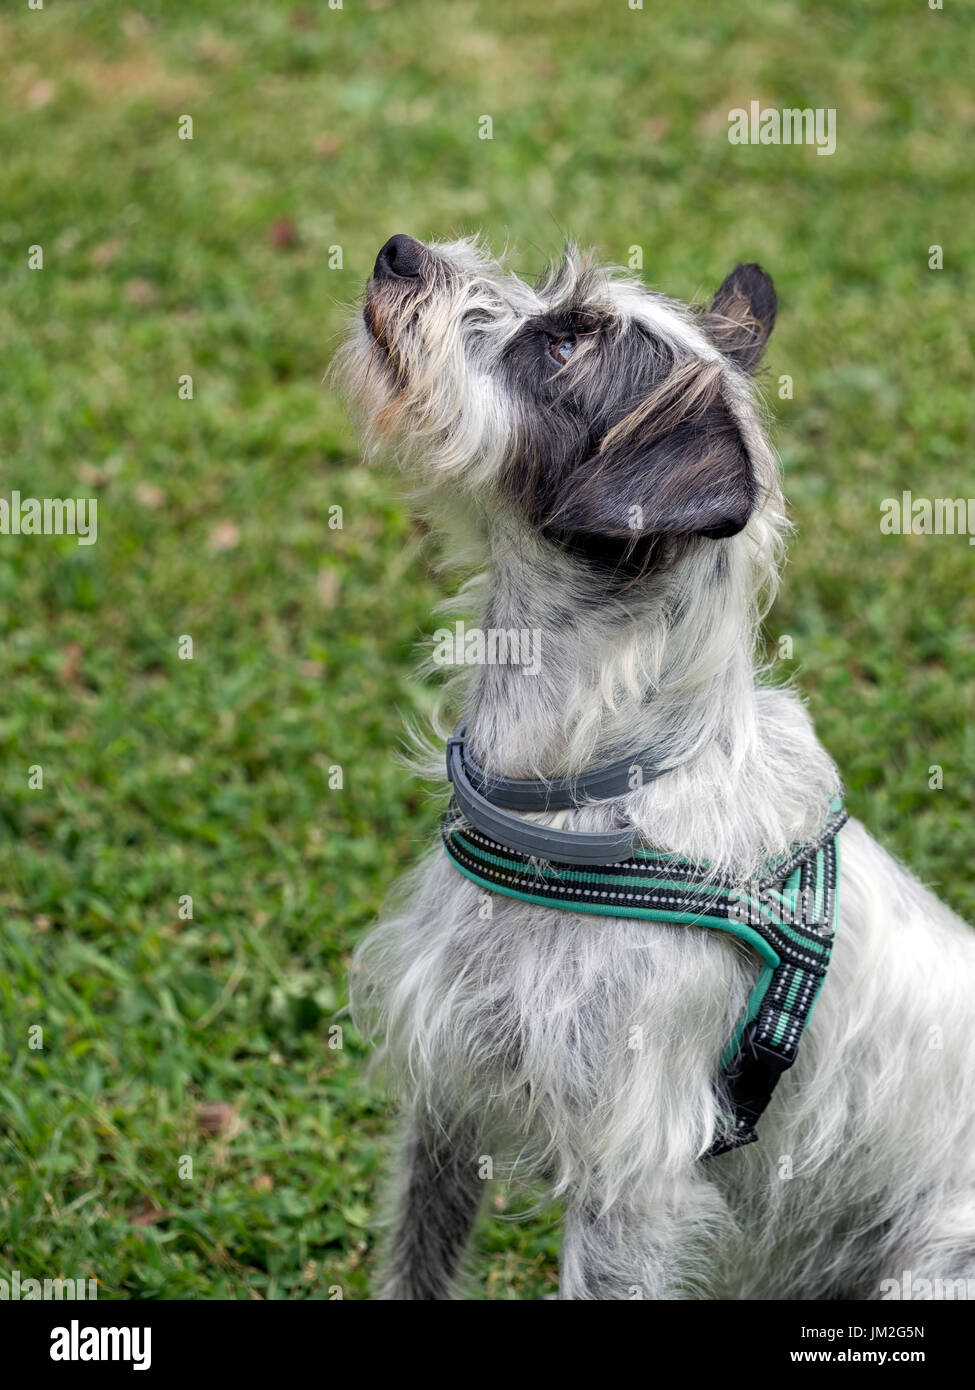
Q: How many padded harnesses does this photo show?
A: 1